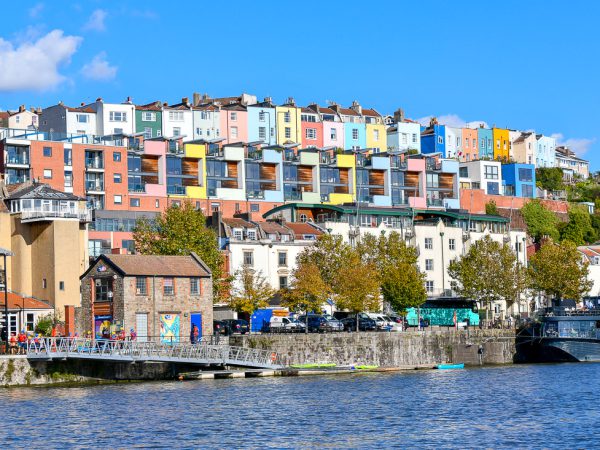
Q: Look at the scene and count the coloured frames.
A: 9